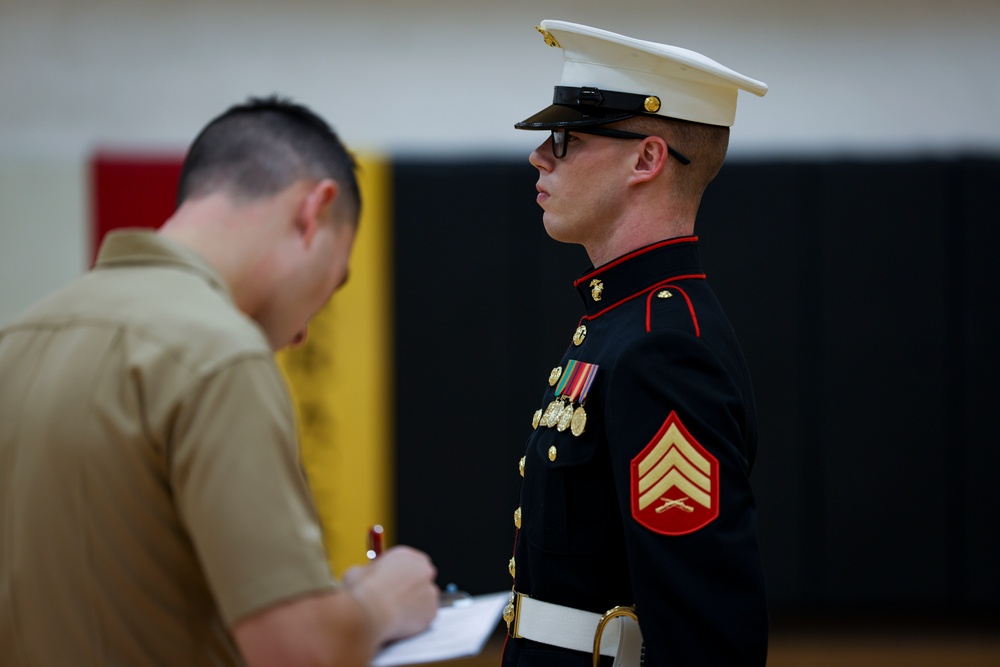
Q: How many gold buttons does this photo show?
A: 9